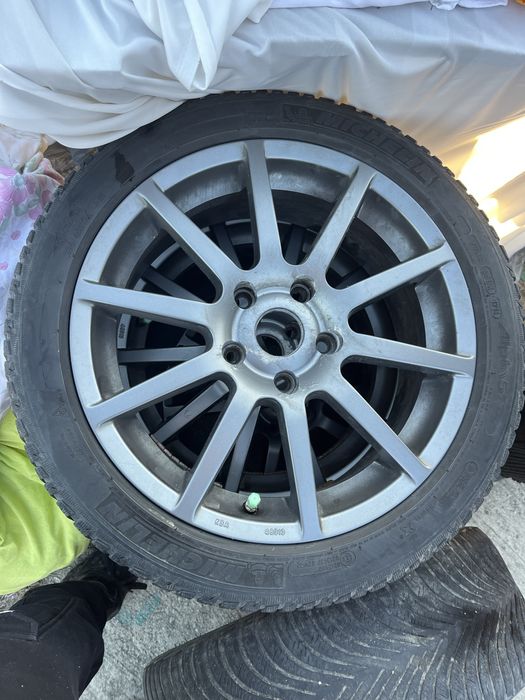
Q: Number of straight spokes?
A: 10